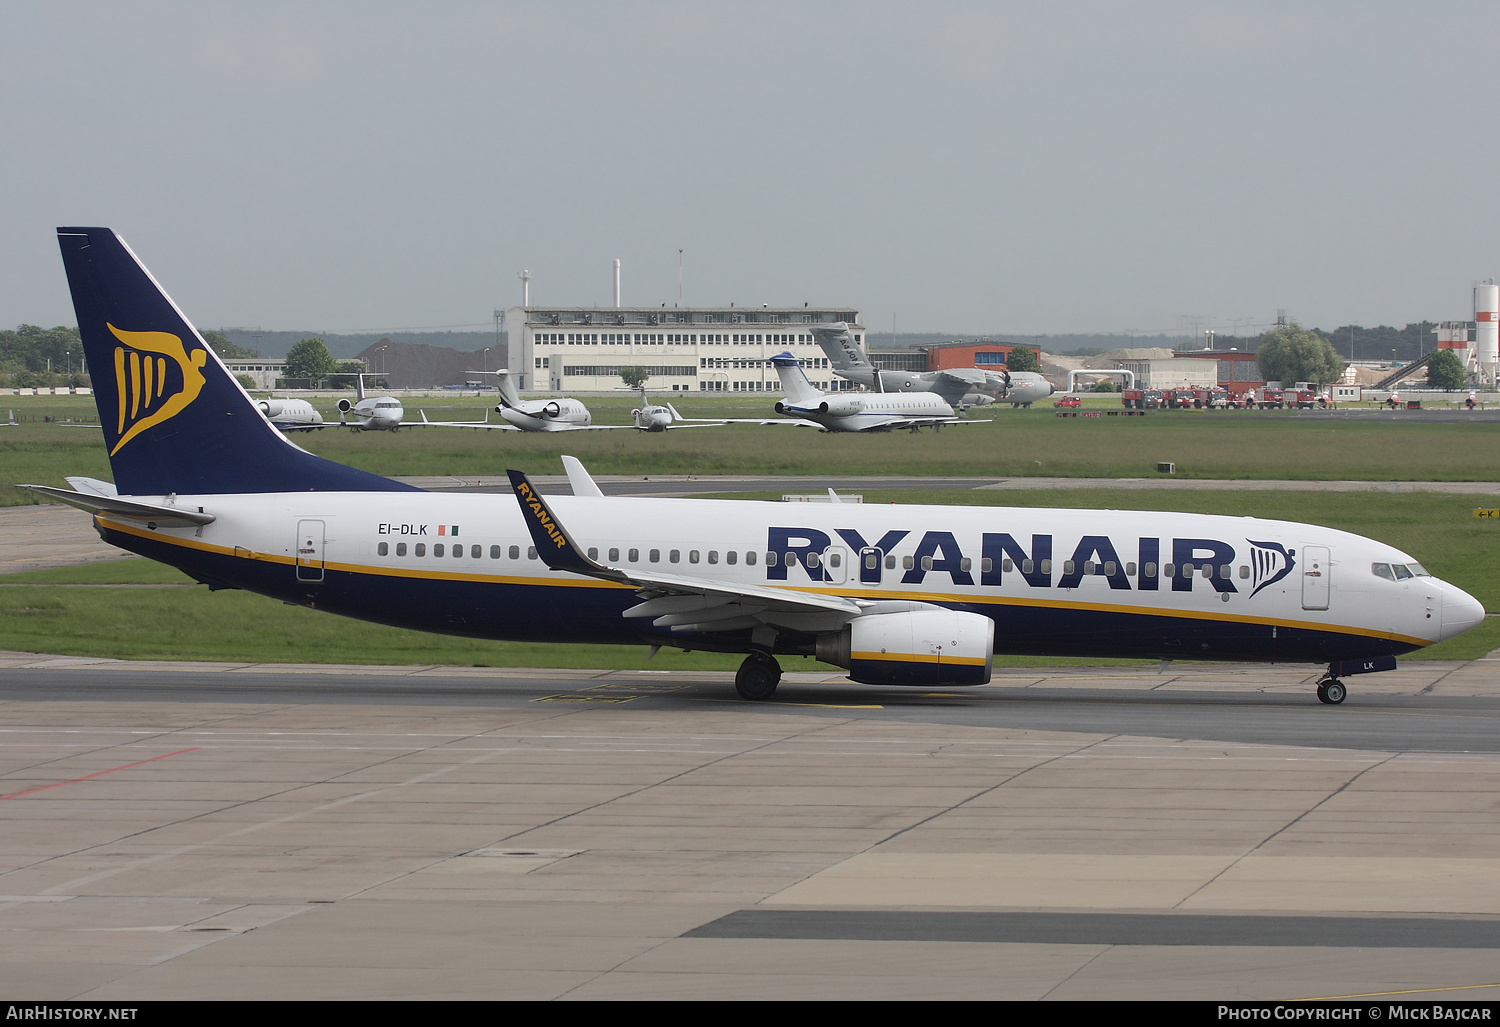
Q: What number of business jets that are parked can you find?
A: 5